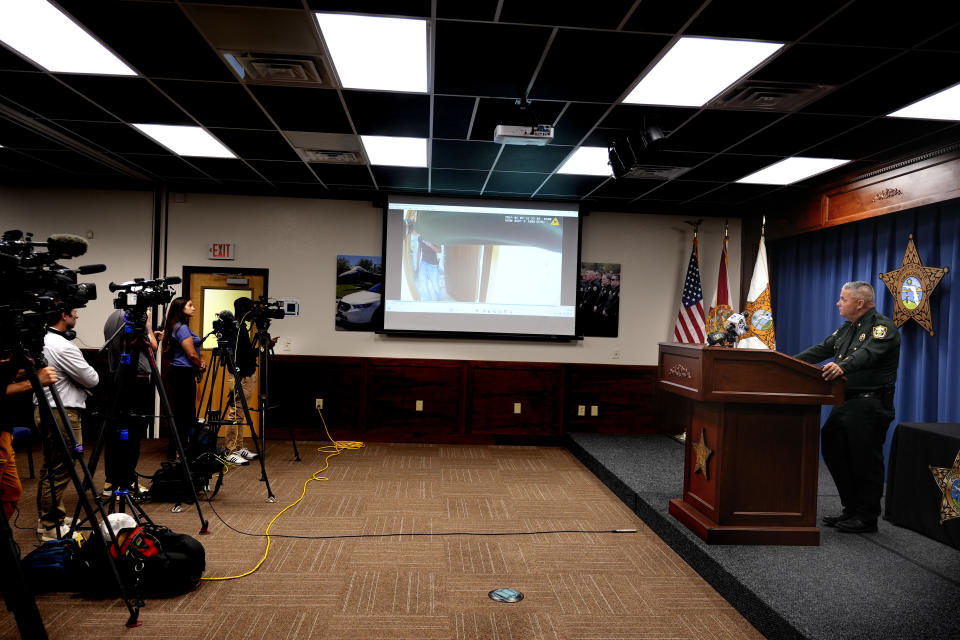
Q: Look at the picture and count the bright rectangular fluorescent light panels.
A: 8